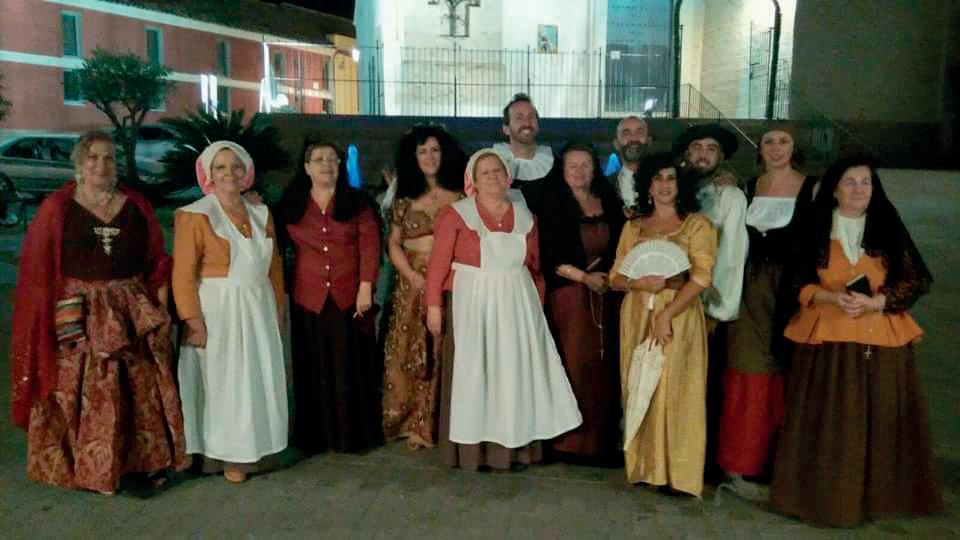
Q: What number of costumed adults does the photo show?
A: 12